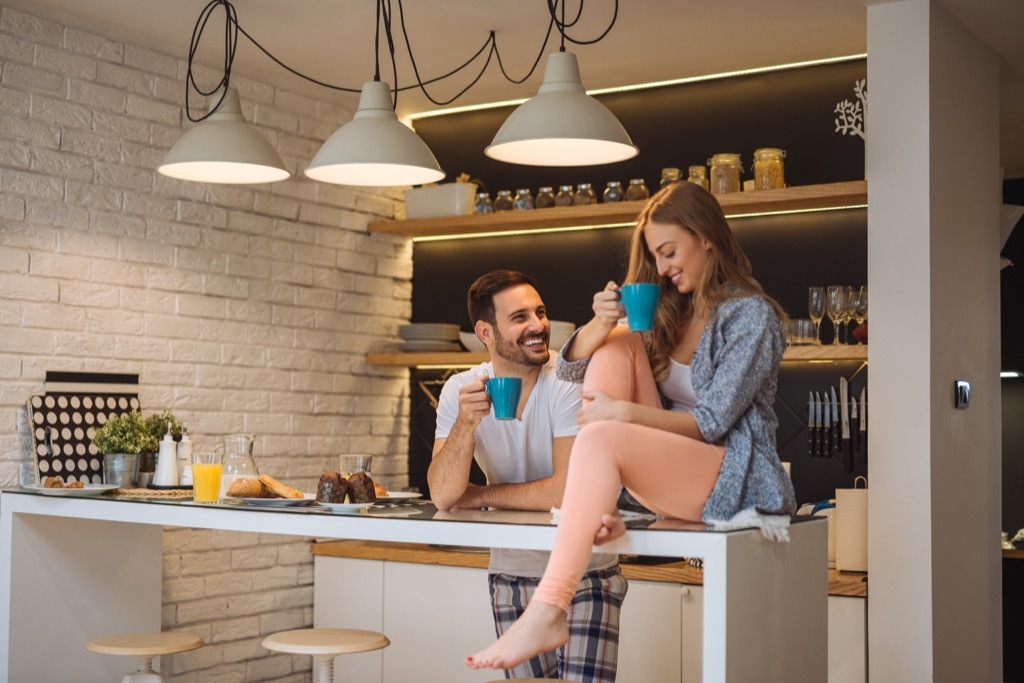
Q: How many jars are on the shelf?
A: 12